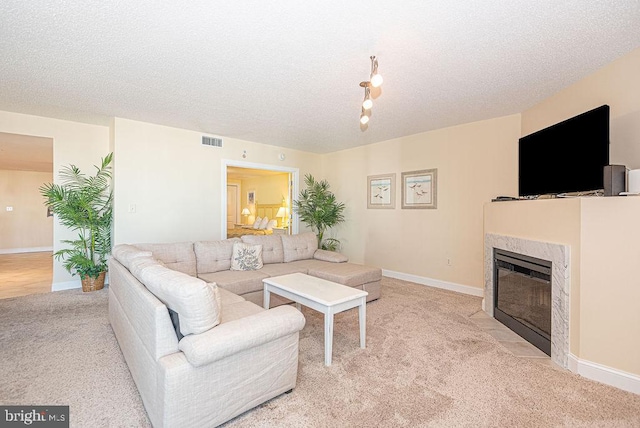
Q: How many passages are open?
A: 2